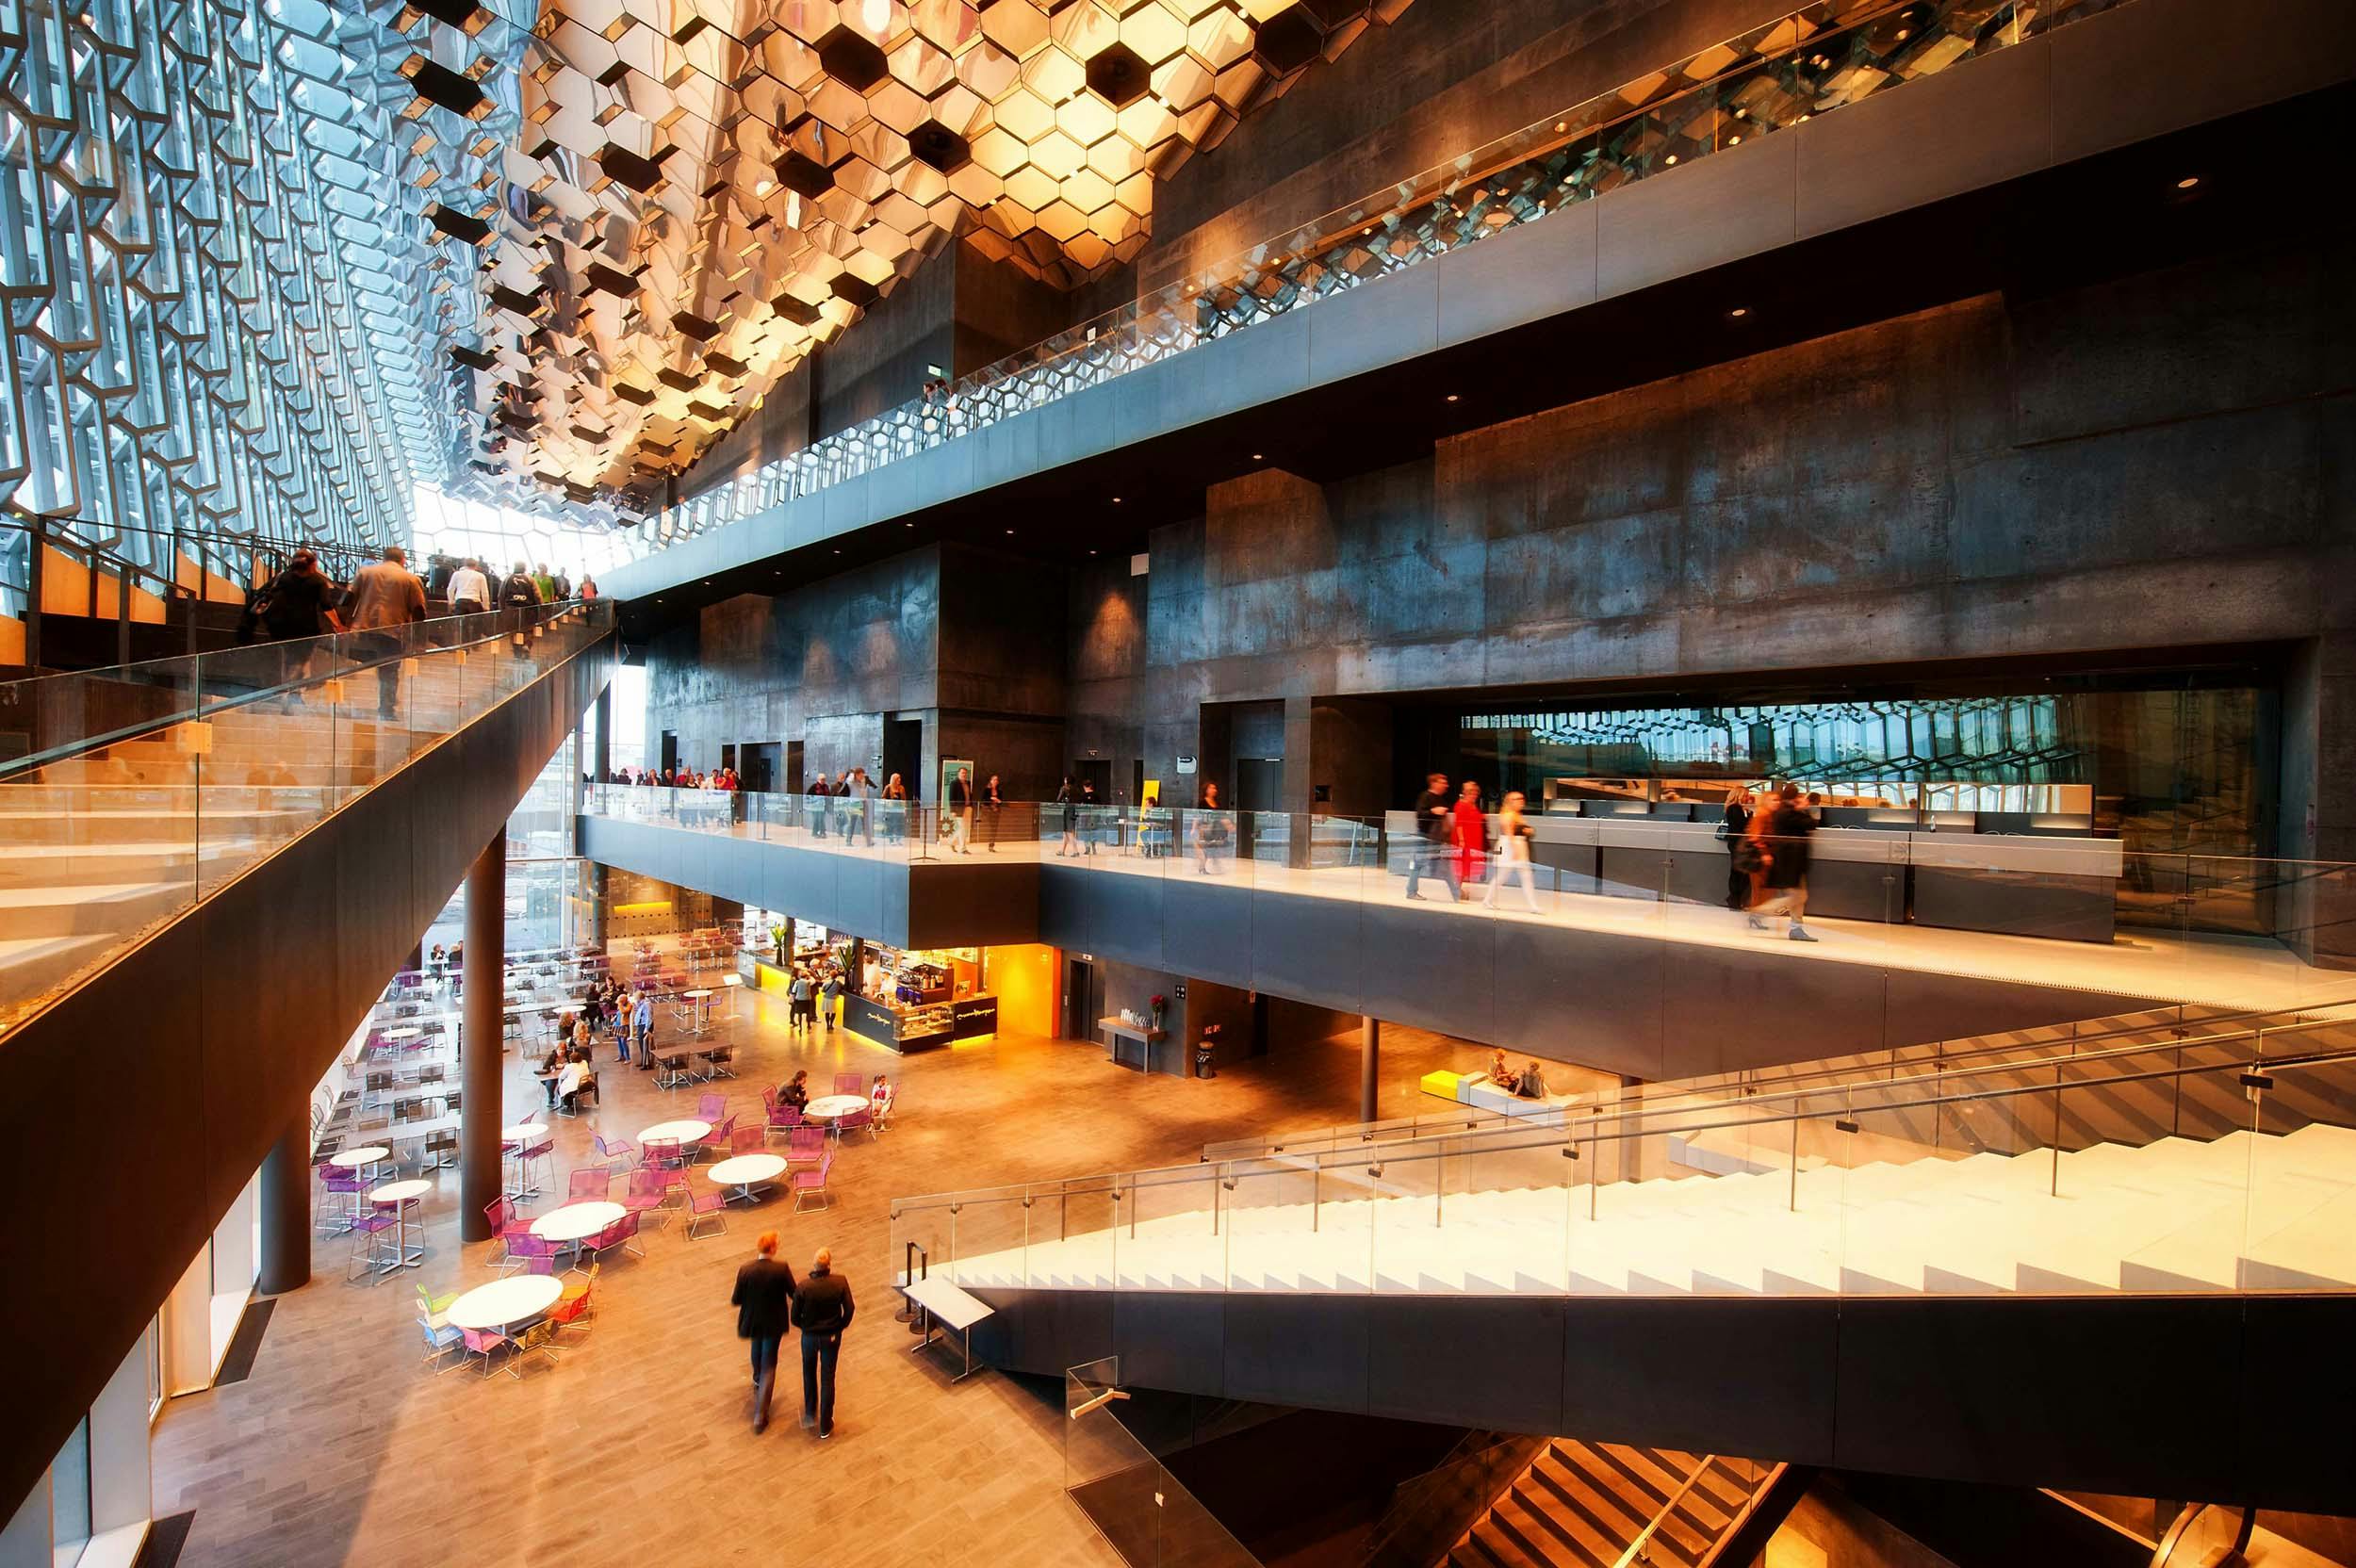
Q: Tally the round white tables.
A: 11